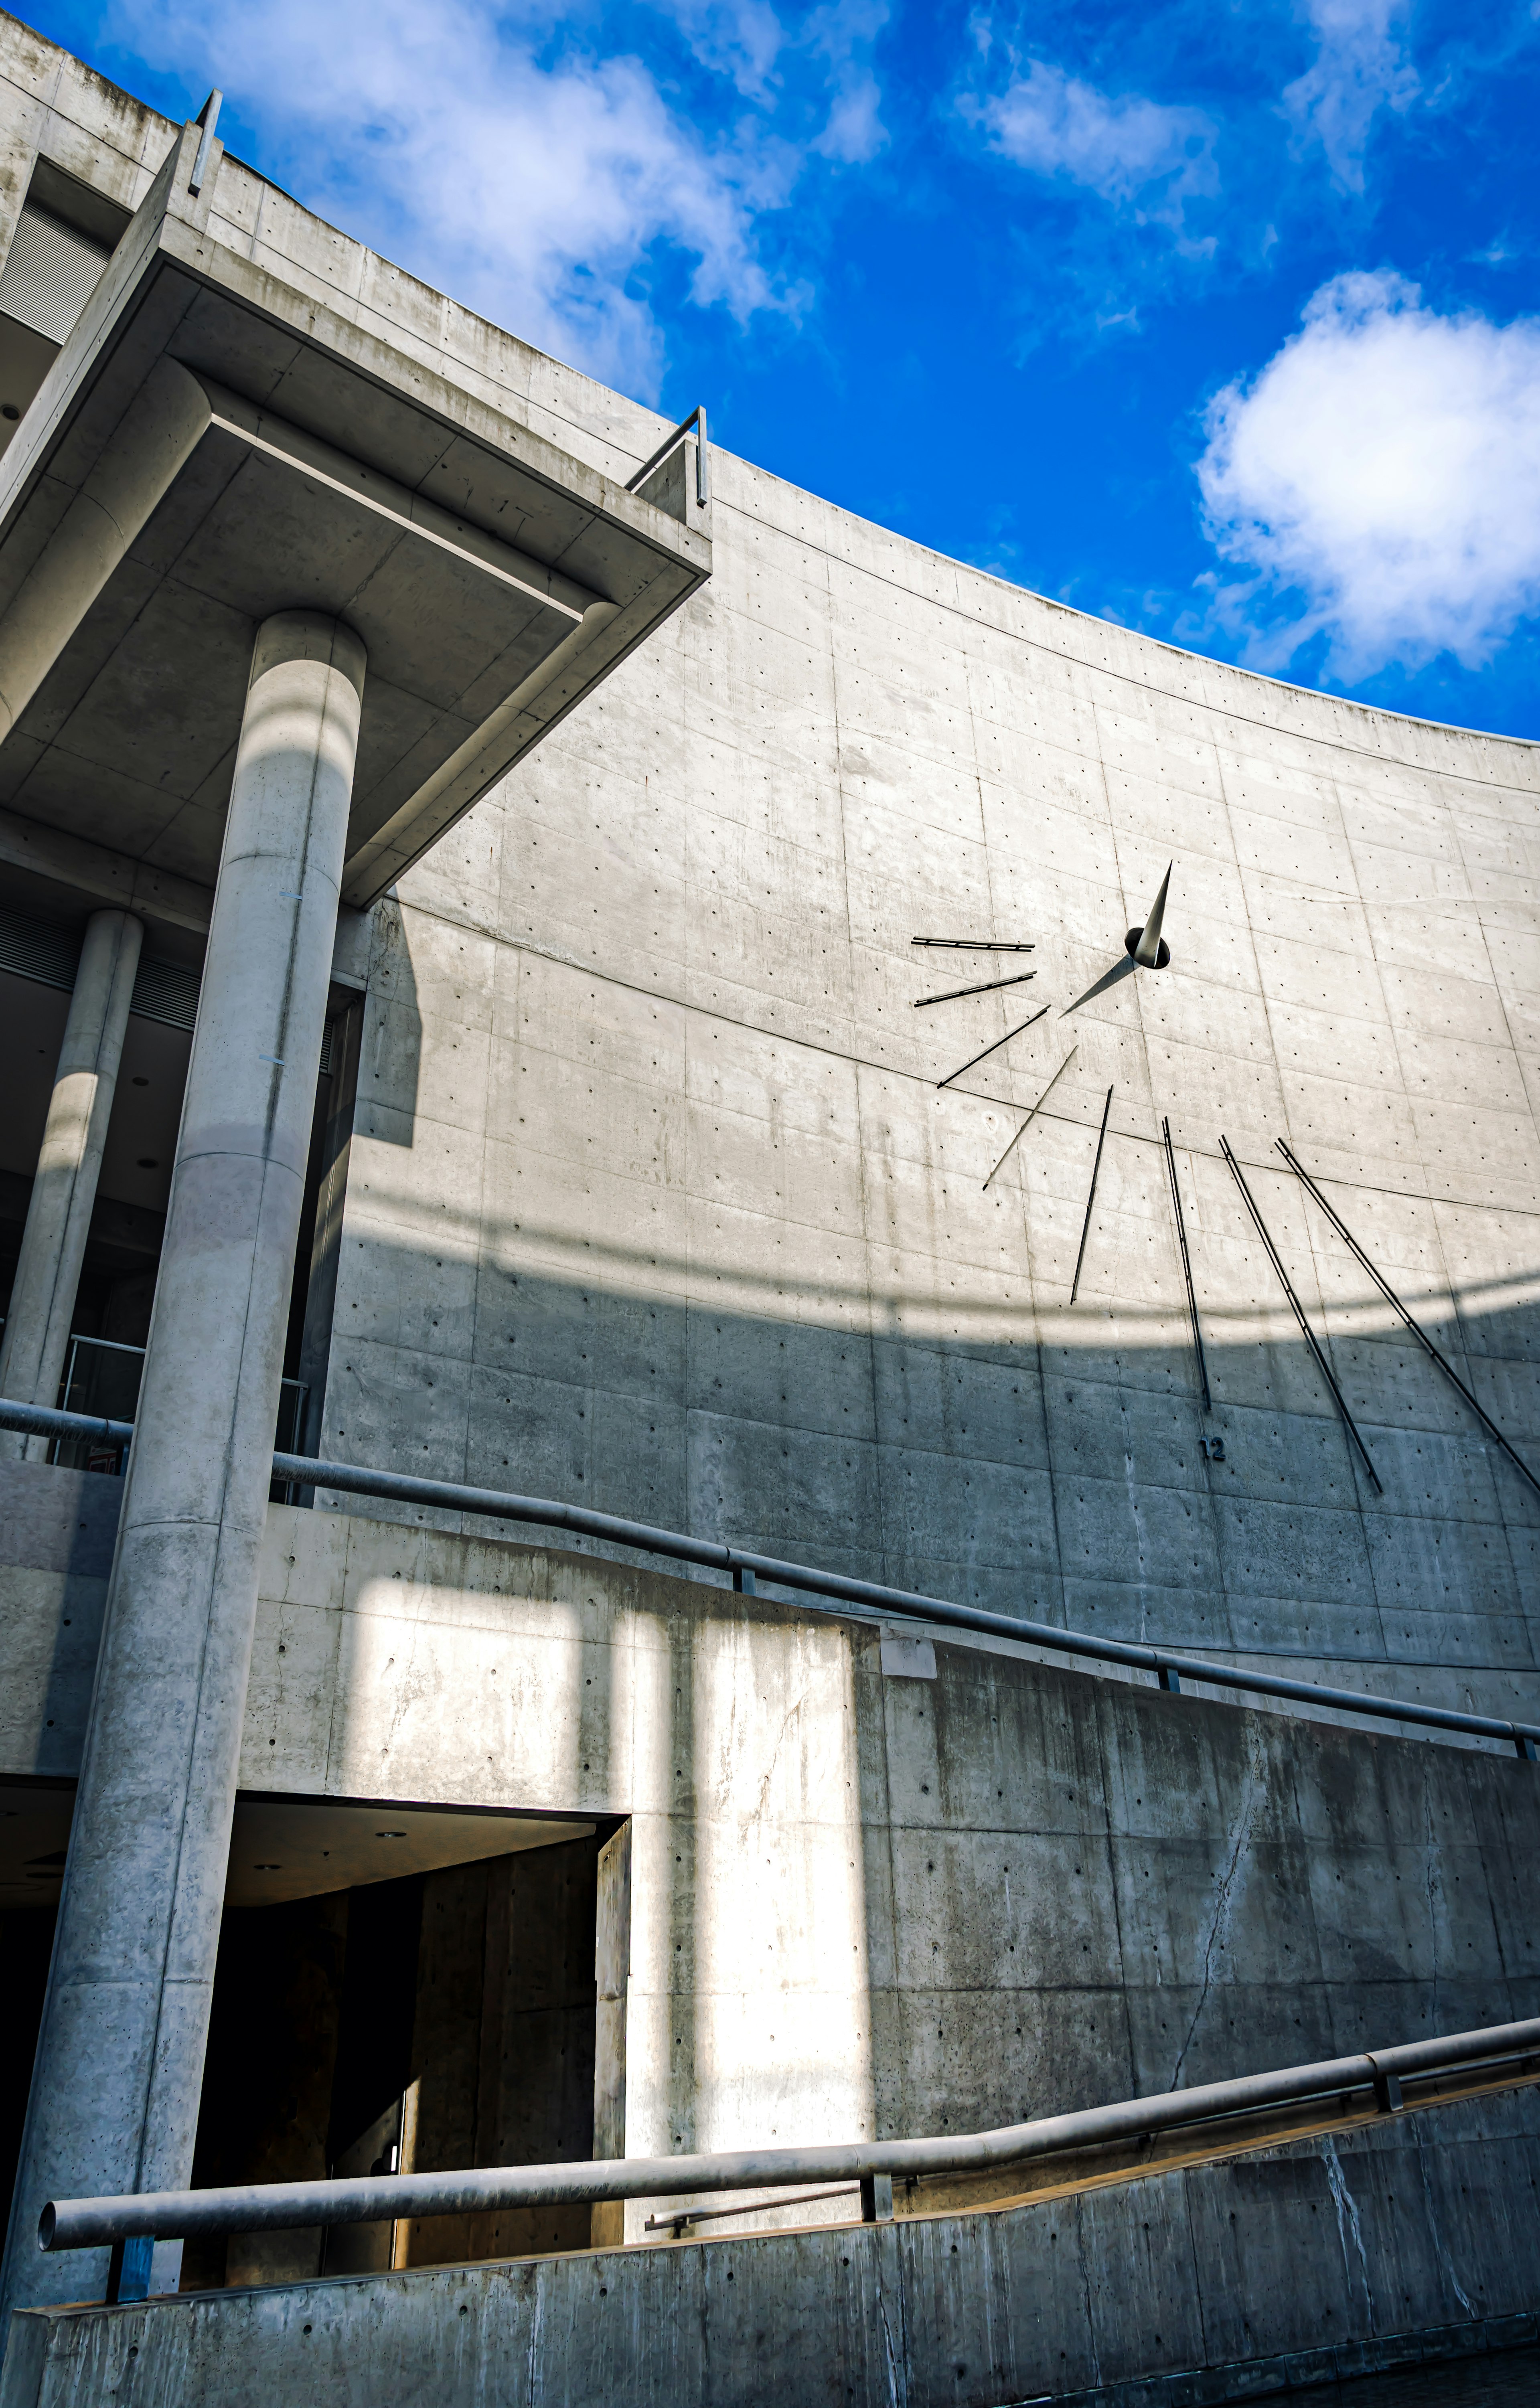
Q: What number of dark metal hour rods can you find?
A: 8